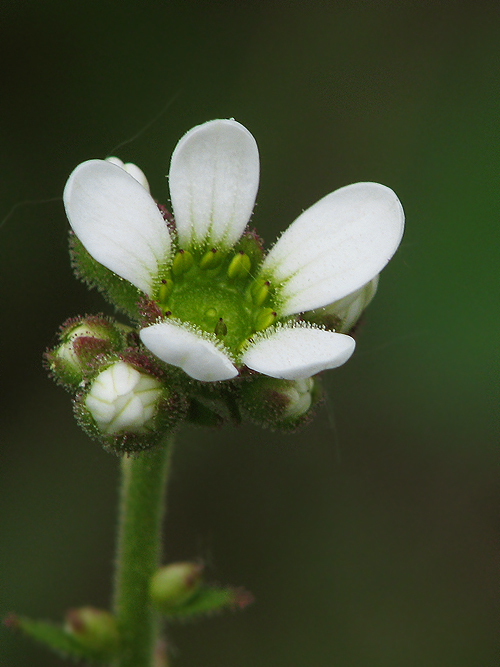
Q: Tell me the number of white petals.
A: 5